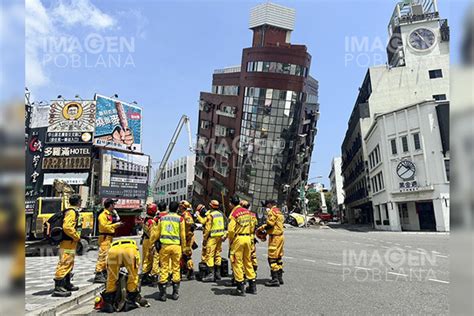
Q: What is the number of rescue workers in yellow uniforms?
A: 12